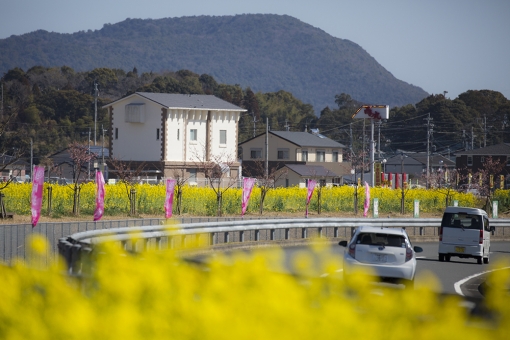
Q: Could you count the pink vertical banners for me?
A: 6